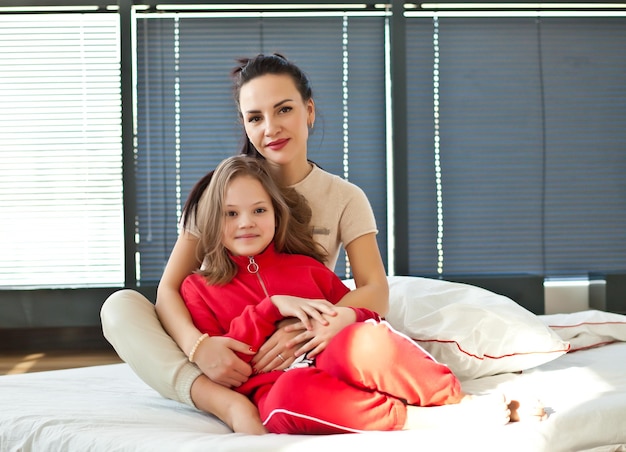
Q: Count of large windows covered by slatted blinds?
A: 3